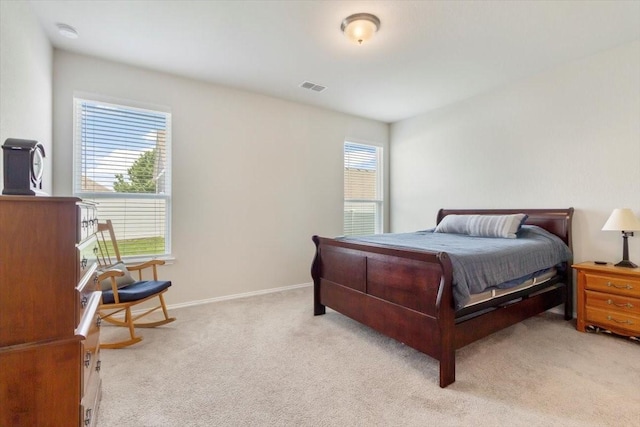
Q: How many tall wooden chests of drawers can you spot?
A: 1